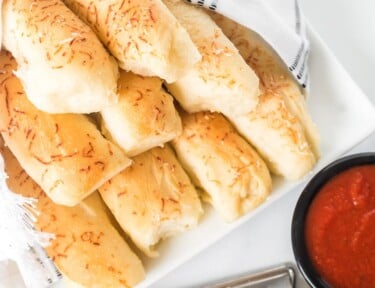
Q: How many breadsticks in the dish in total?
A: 9